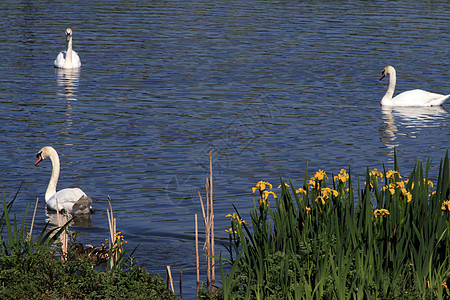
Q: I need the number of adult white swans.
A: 3